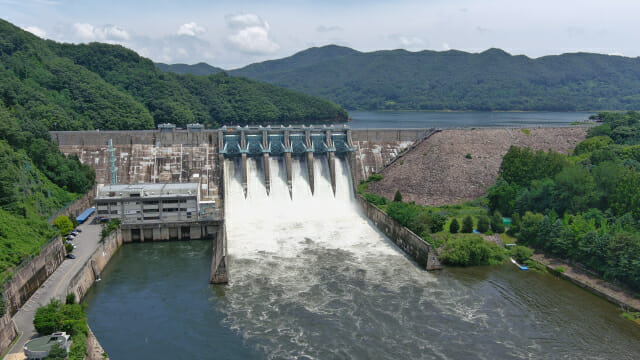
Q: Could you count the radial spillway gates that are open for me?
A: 6